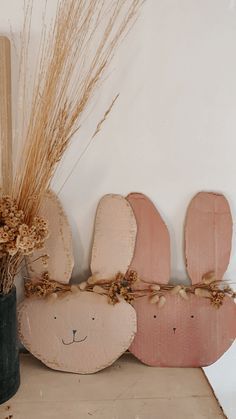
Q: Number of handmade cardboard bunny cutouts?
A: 2